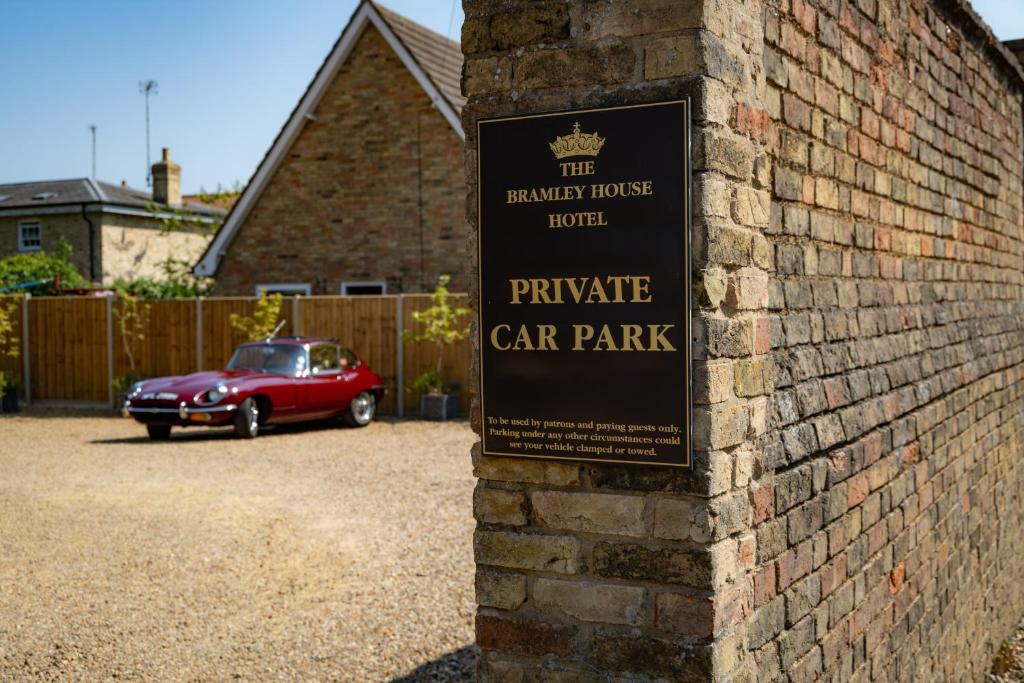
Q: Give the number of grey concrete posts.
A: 5